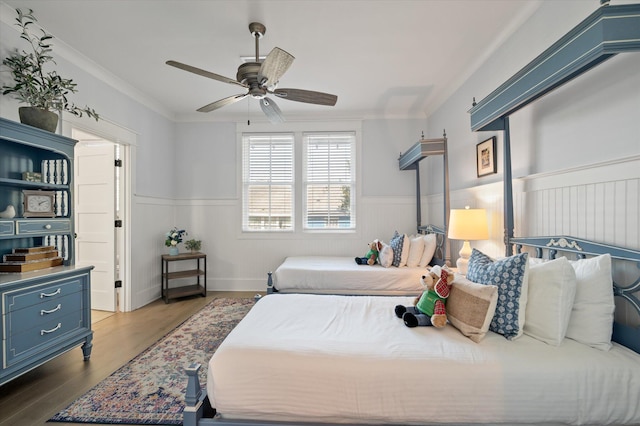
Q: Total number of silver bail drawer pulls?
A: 3